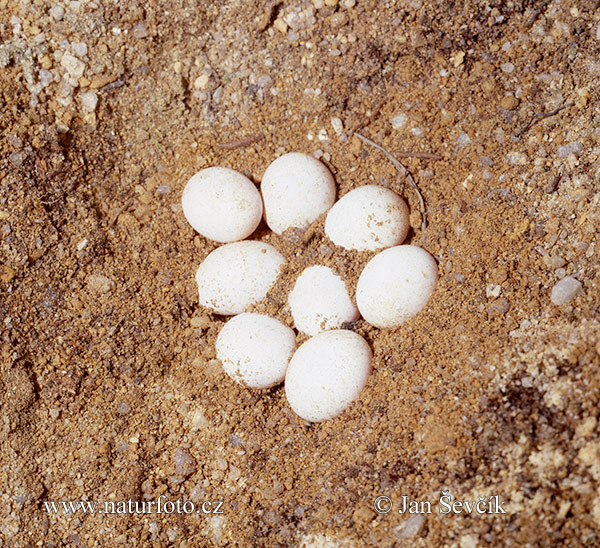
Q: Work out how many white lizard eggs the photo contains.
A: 8